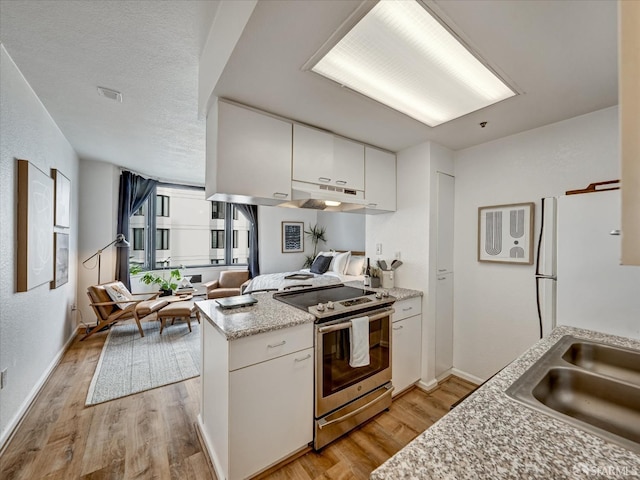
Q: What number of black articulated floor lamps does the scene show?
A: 1